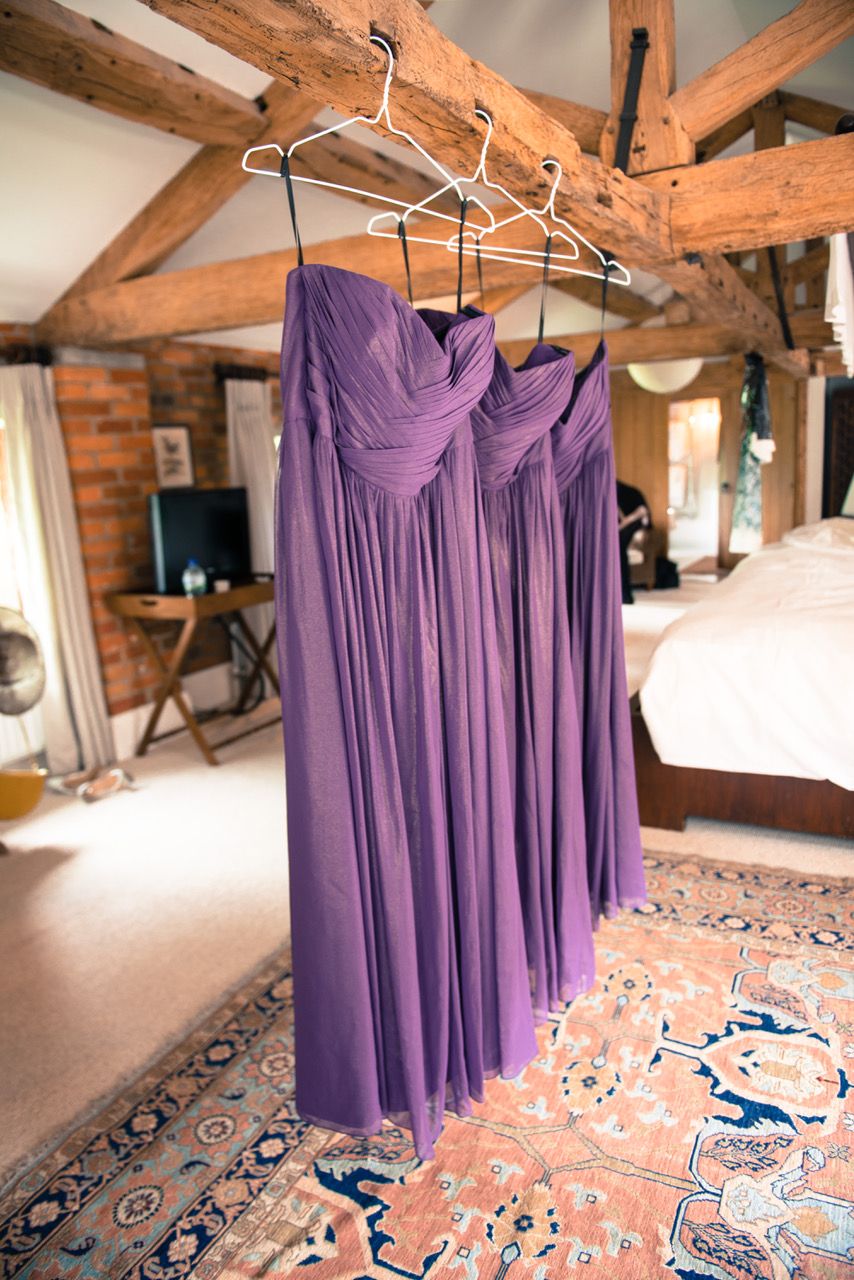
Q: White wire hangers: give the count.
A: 3